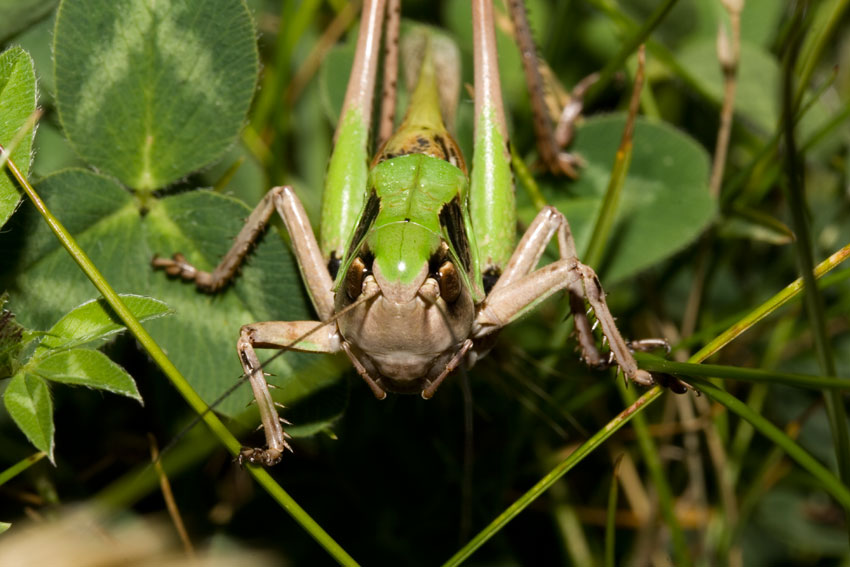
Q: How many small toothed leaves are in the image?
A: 3